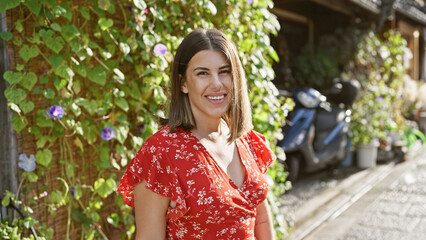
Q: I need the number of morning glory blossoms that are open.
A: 4